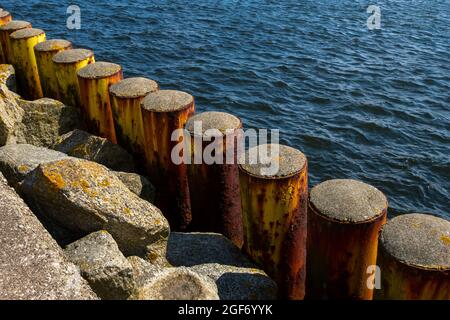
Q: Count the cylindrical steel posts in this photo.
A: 12